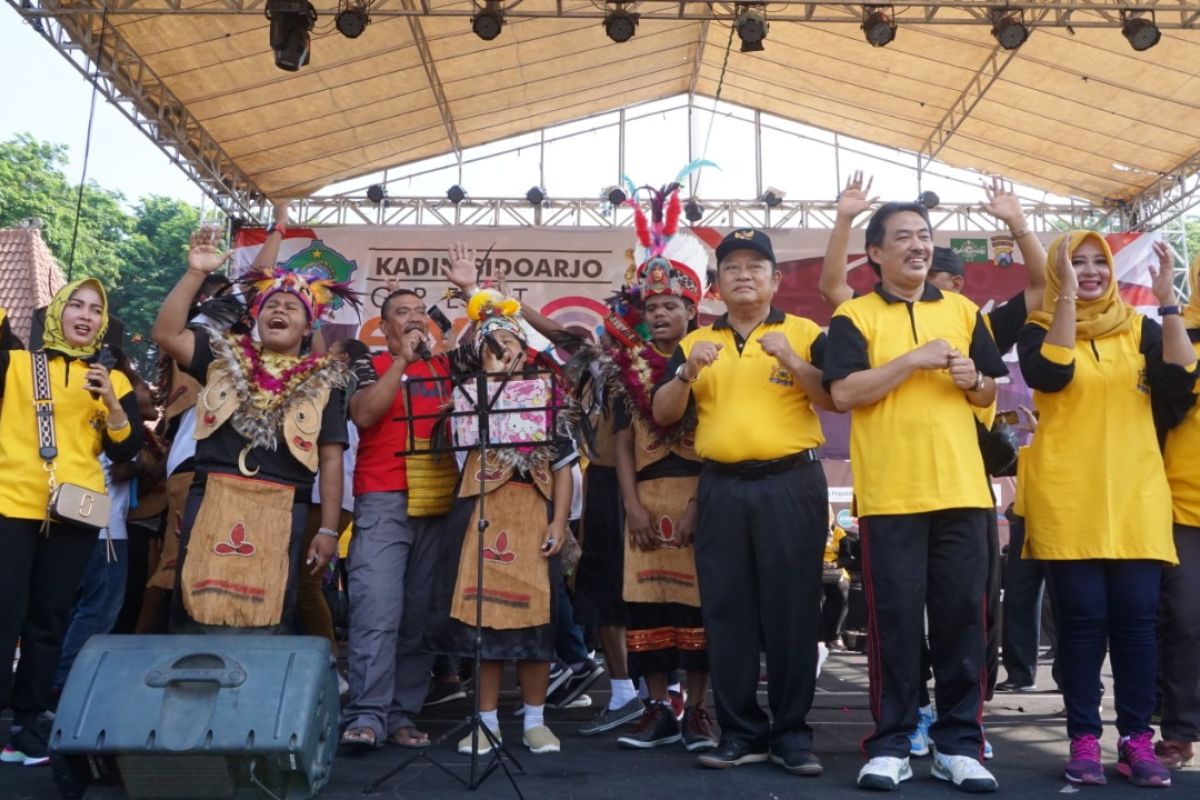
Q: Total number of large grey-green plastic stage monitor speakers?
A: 1